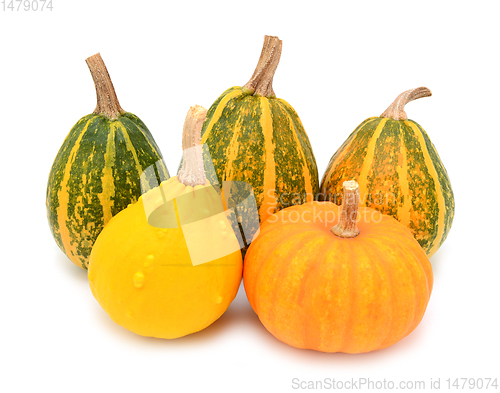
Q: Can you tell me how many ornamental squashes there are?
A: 5